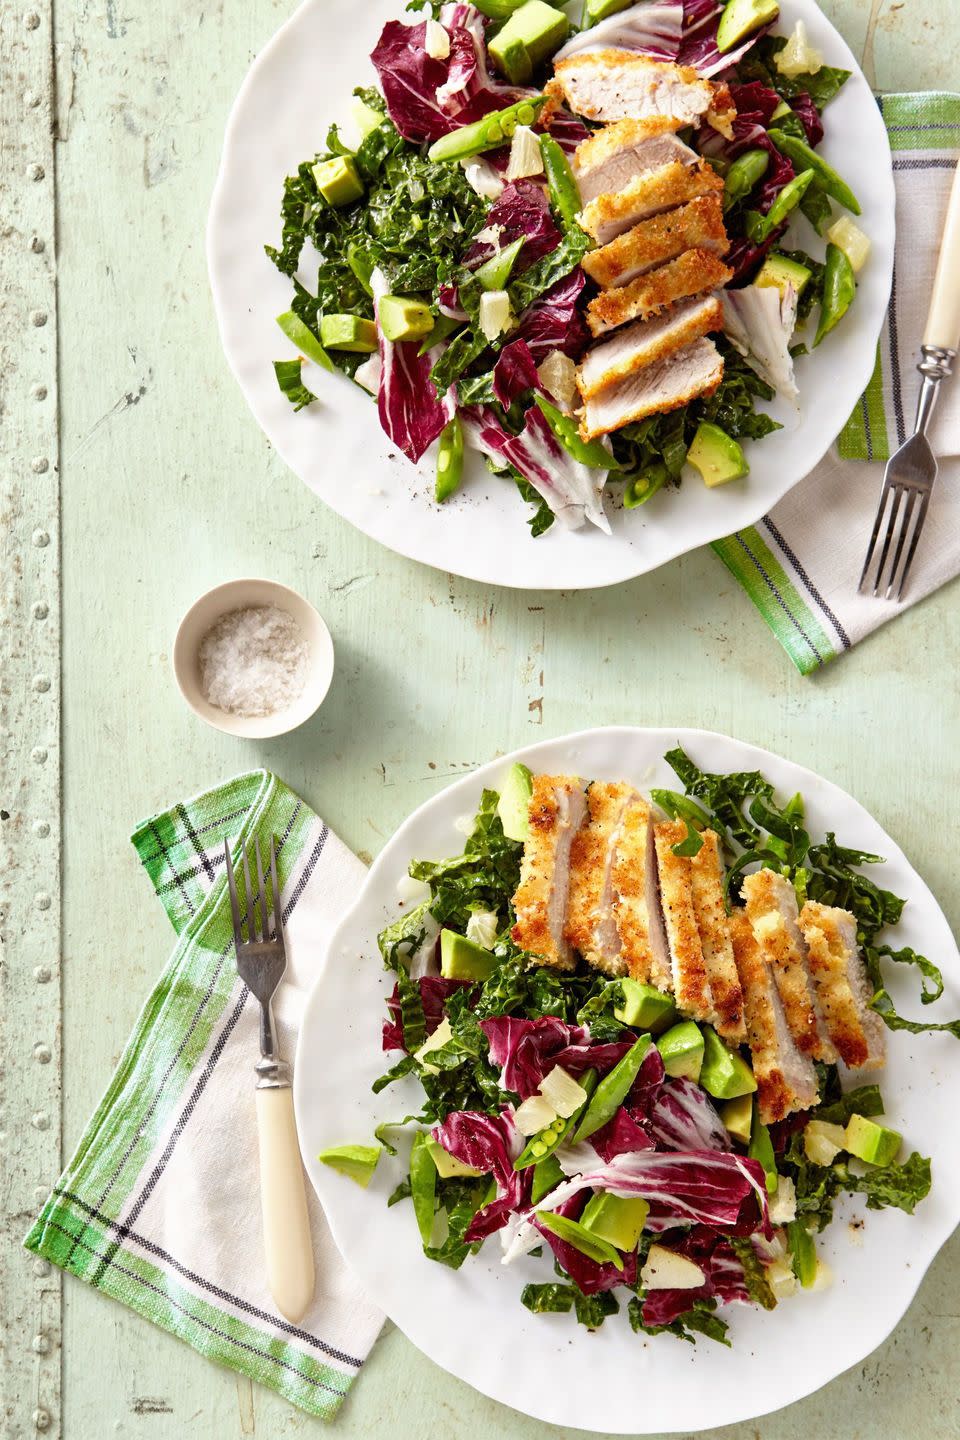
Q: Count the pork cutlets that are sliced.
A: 2